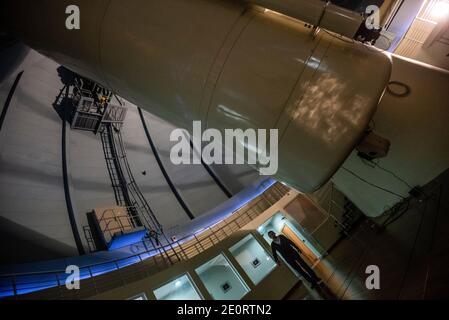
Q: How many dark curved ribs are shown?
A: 4